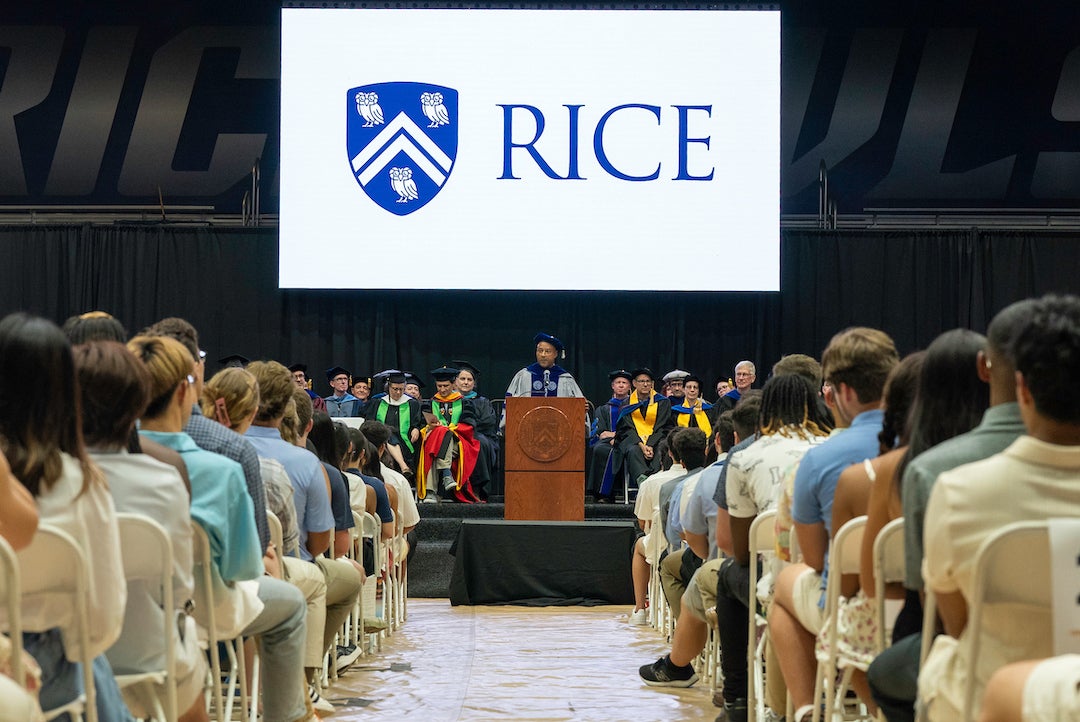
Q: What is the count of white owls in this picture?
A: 3